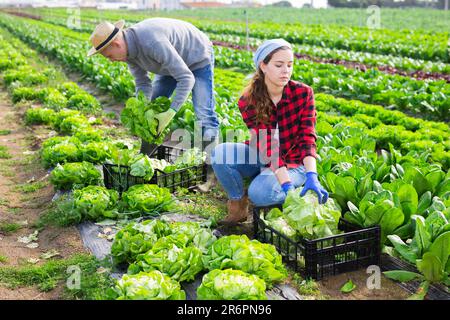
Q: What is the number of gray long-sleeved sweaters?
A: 1